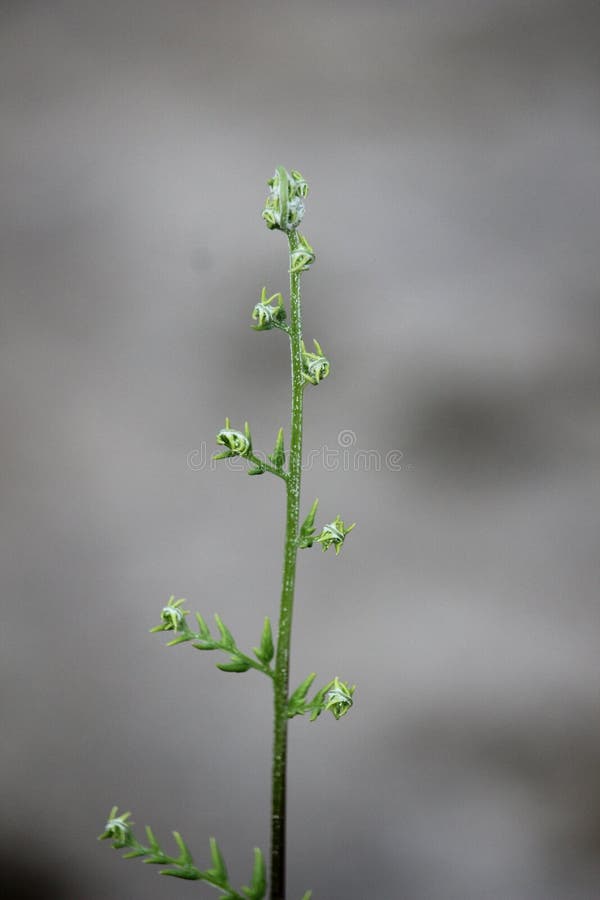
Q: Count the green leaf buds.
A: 9